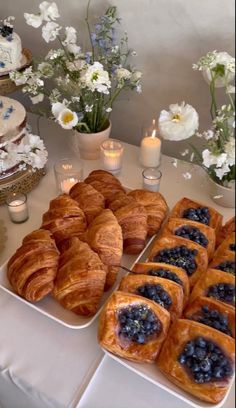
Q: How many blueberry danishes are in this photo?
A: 12